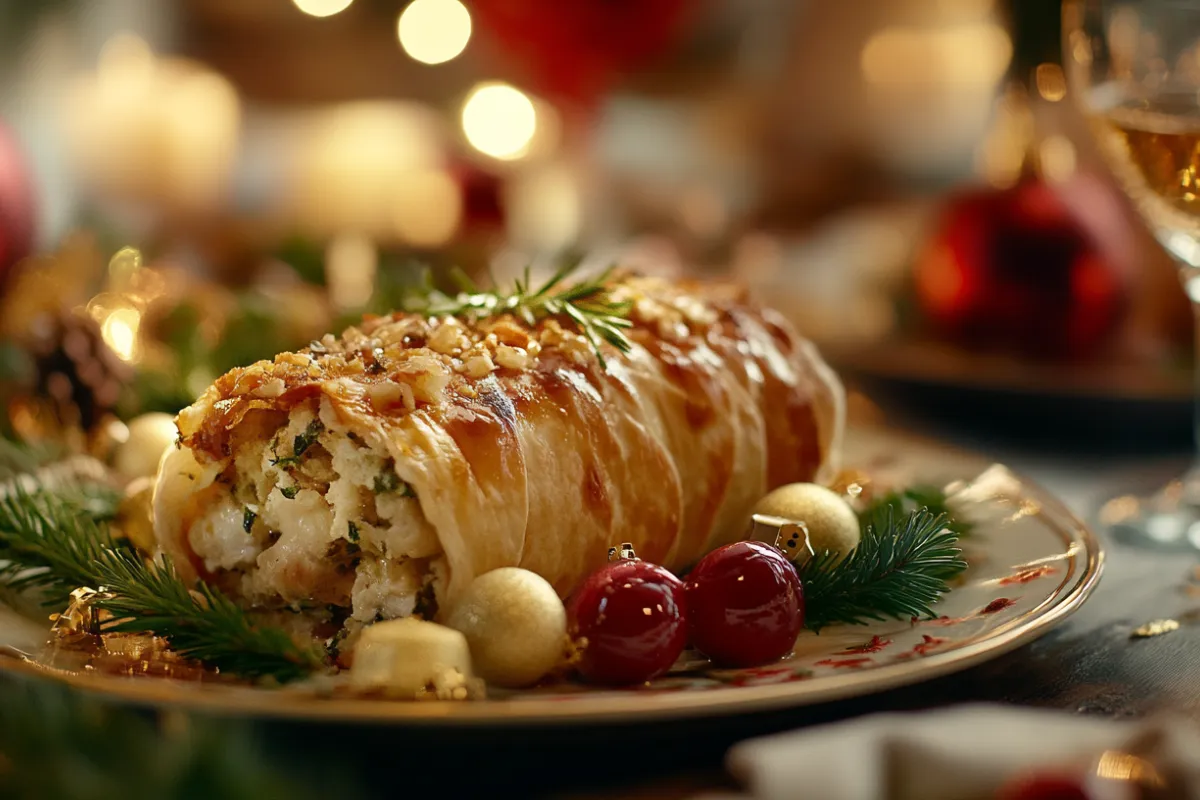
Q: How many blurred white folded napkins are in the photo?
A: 1